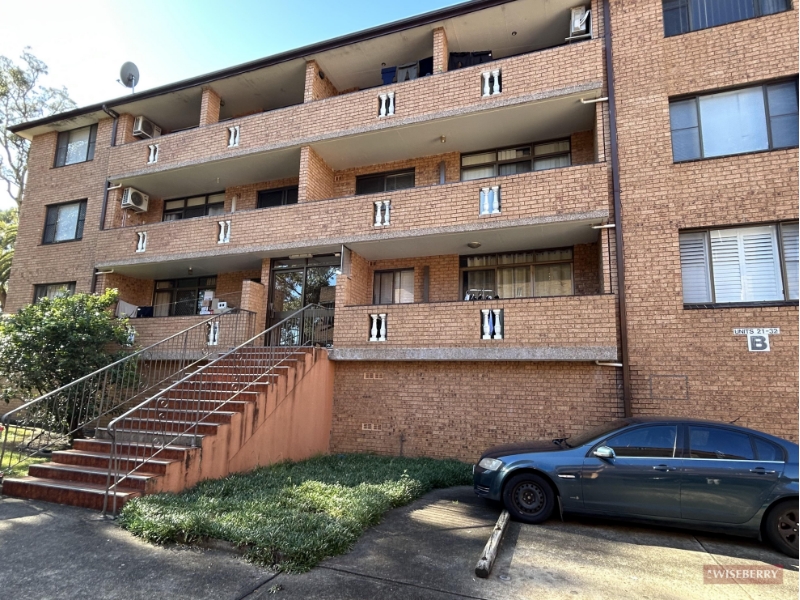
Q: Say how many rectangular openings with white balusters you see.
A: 12